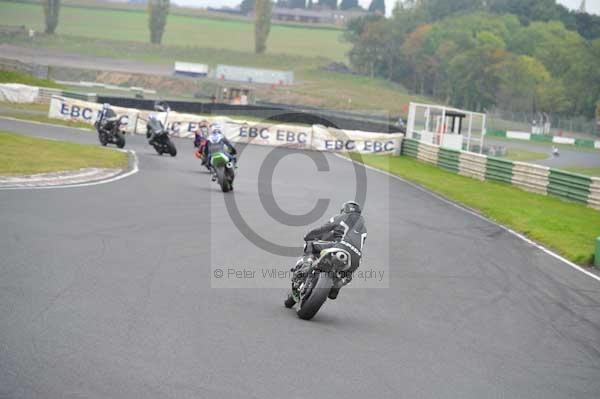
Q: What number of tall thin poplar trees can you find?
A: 3